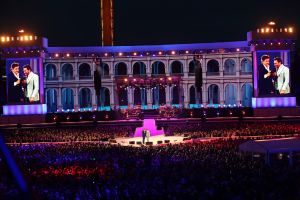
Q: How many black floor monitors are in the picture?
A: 5